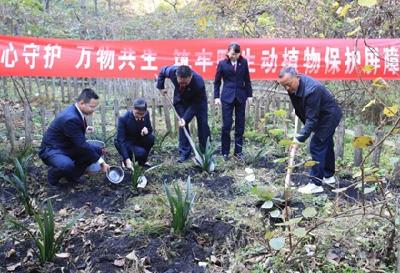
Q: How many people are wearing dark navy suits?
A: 4